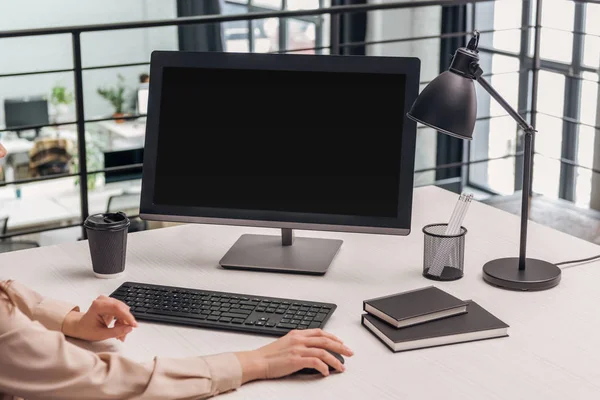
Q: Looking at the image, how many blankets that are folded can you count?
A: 0